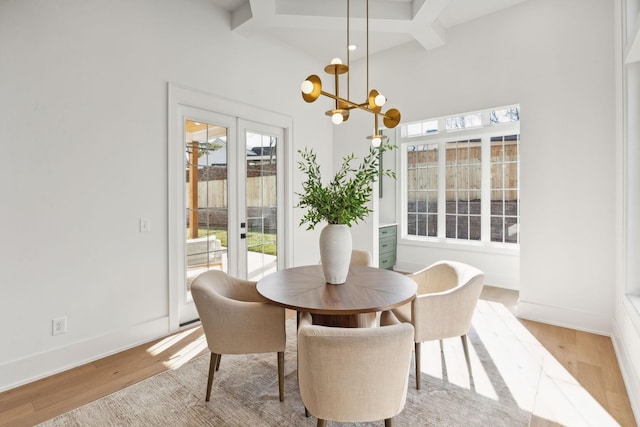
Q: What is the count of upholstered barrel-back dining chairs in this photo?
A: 4